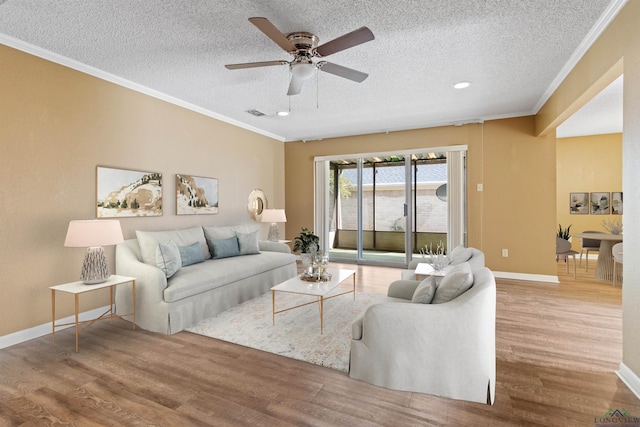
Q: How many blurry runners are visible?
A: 0